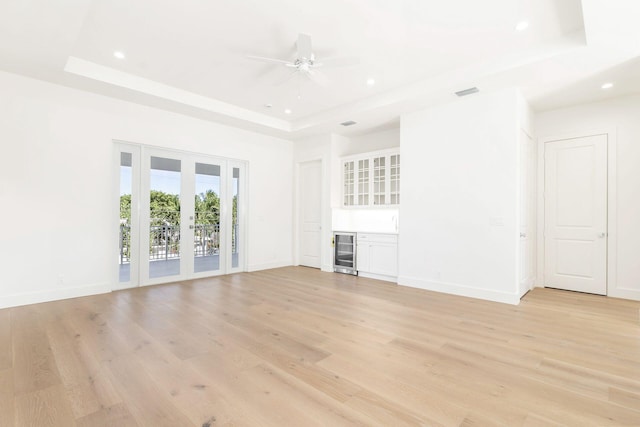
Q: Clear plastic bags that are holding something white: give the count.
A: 0